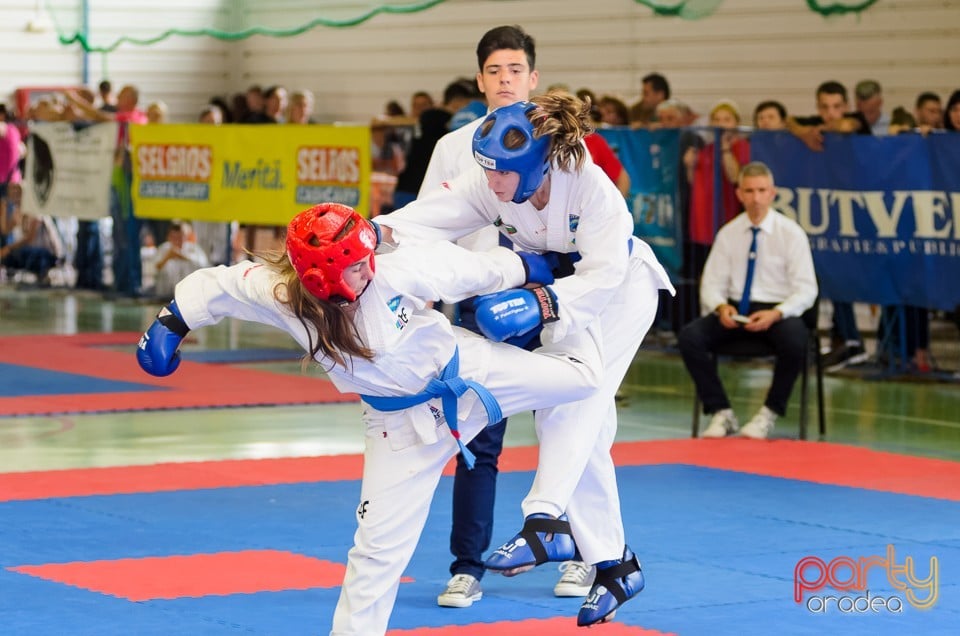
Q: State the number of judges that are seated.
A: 1